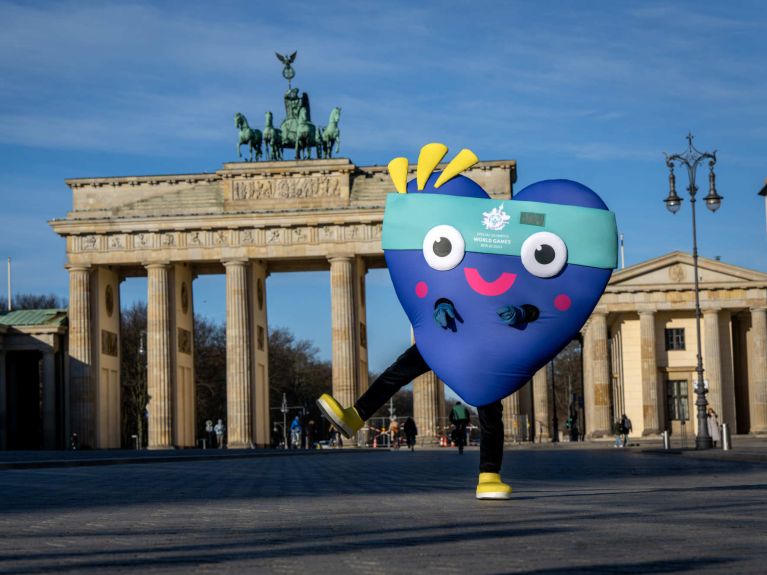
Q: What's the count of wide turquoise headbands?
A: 1